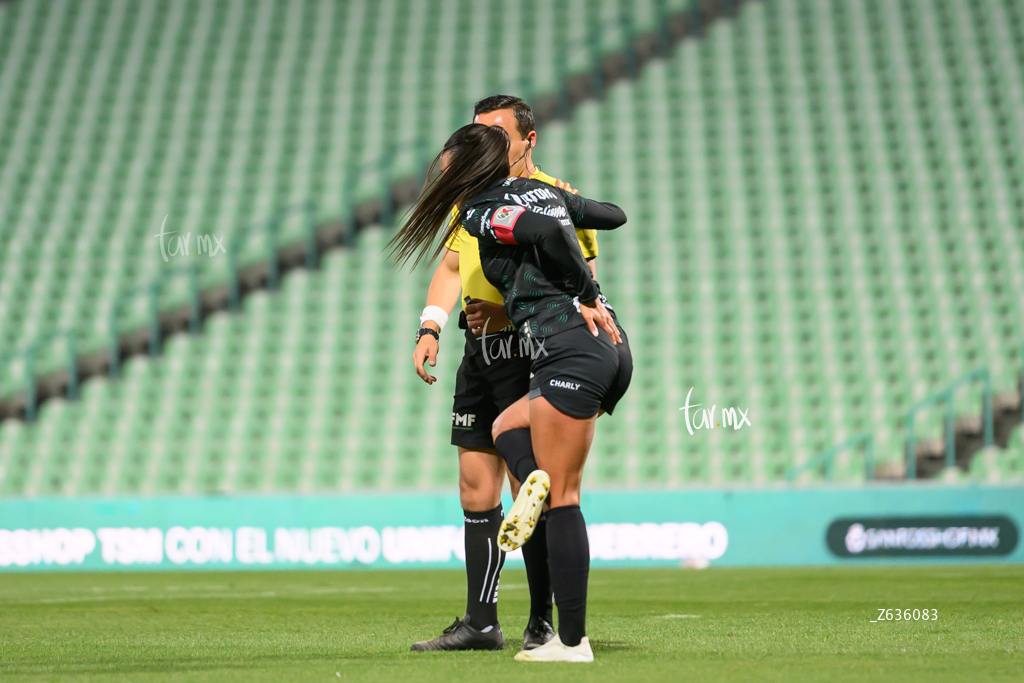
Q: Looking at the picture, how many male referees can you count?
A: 1